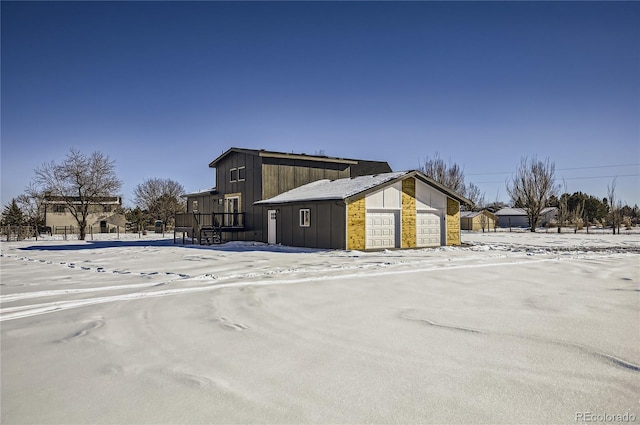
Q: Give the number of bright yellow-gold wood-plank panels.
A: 3